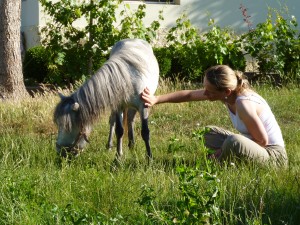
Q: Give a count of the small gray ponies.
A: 1